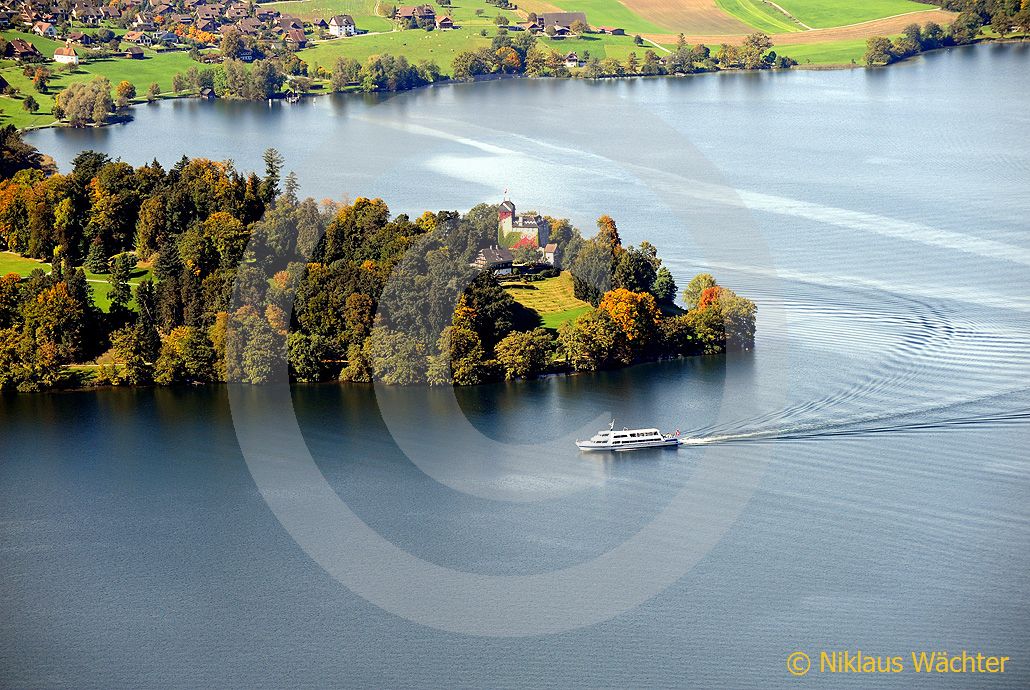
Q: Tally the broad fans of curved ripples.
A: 1